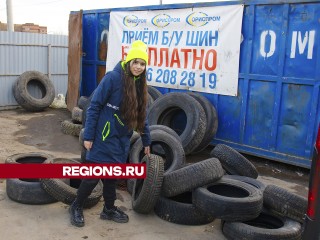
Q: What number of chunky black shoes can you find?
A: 2